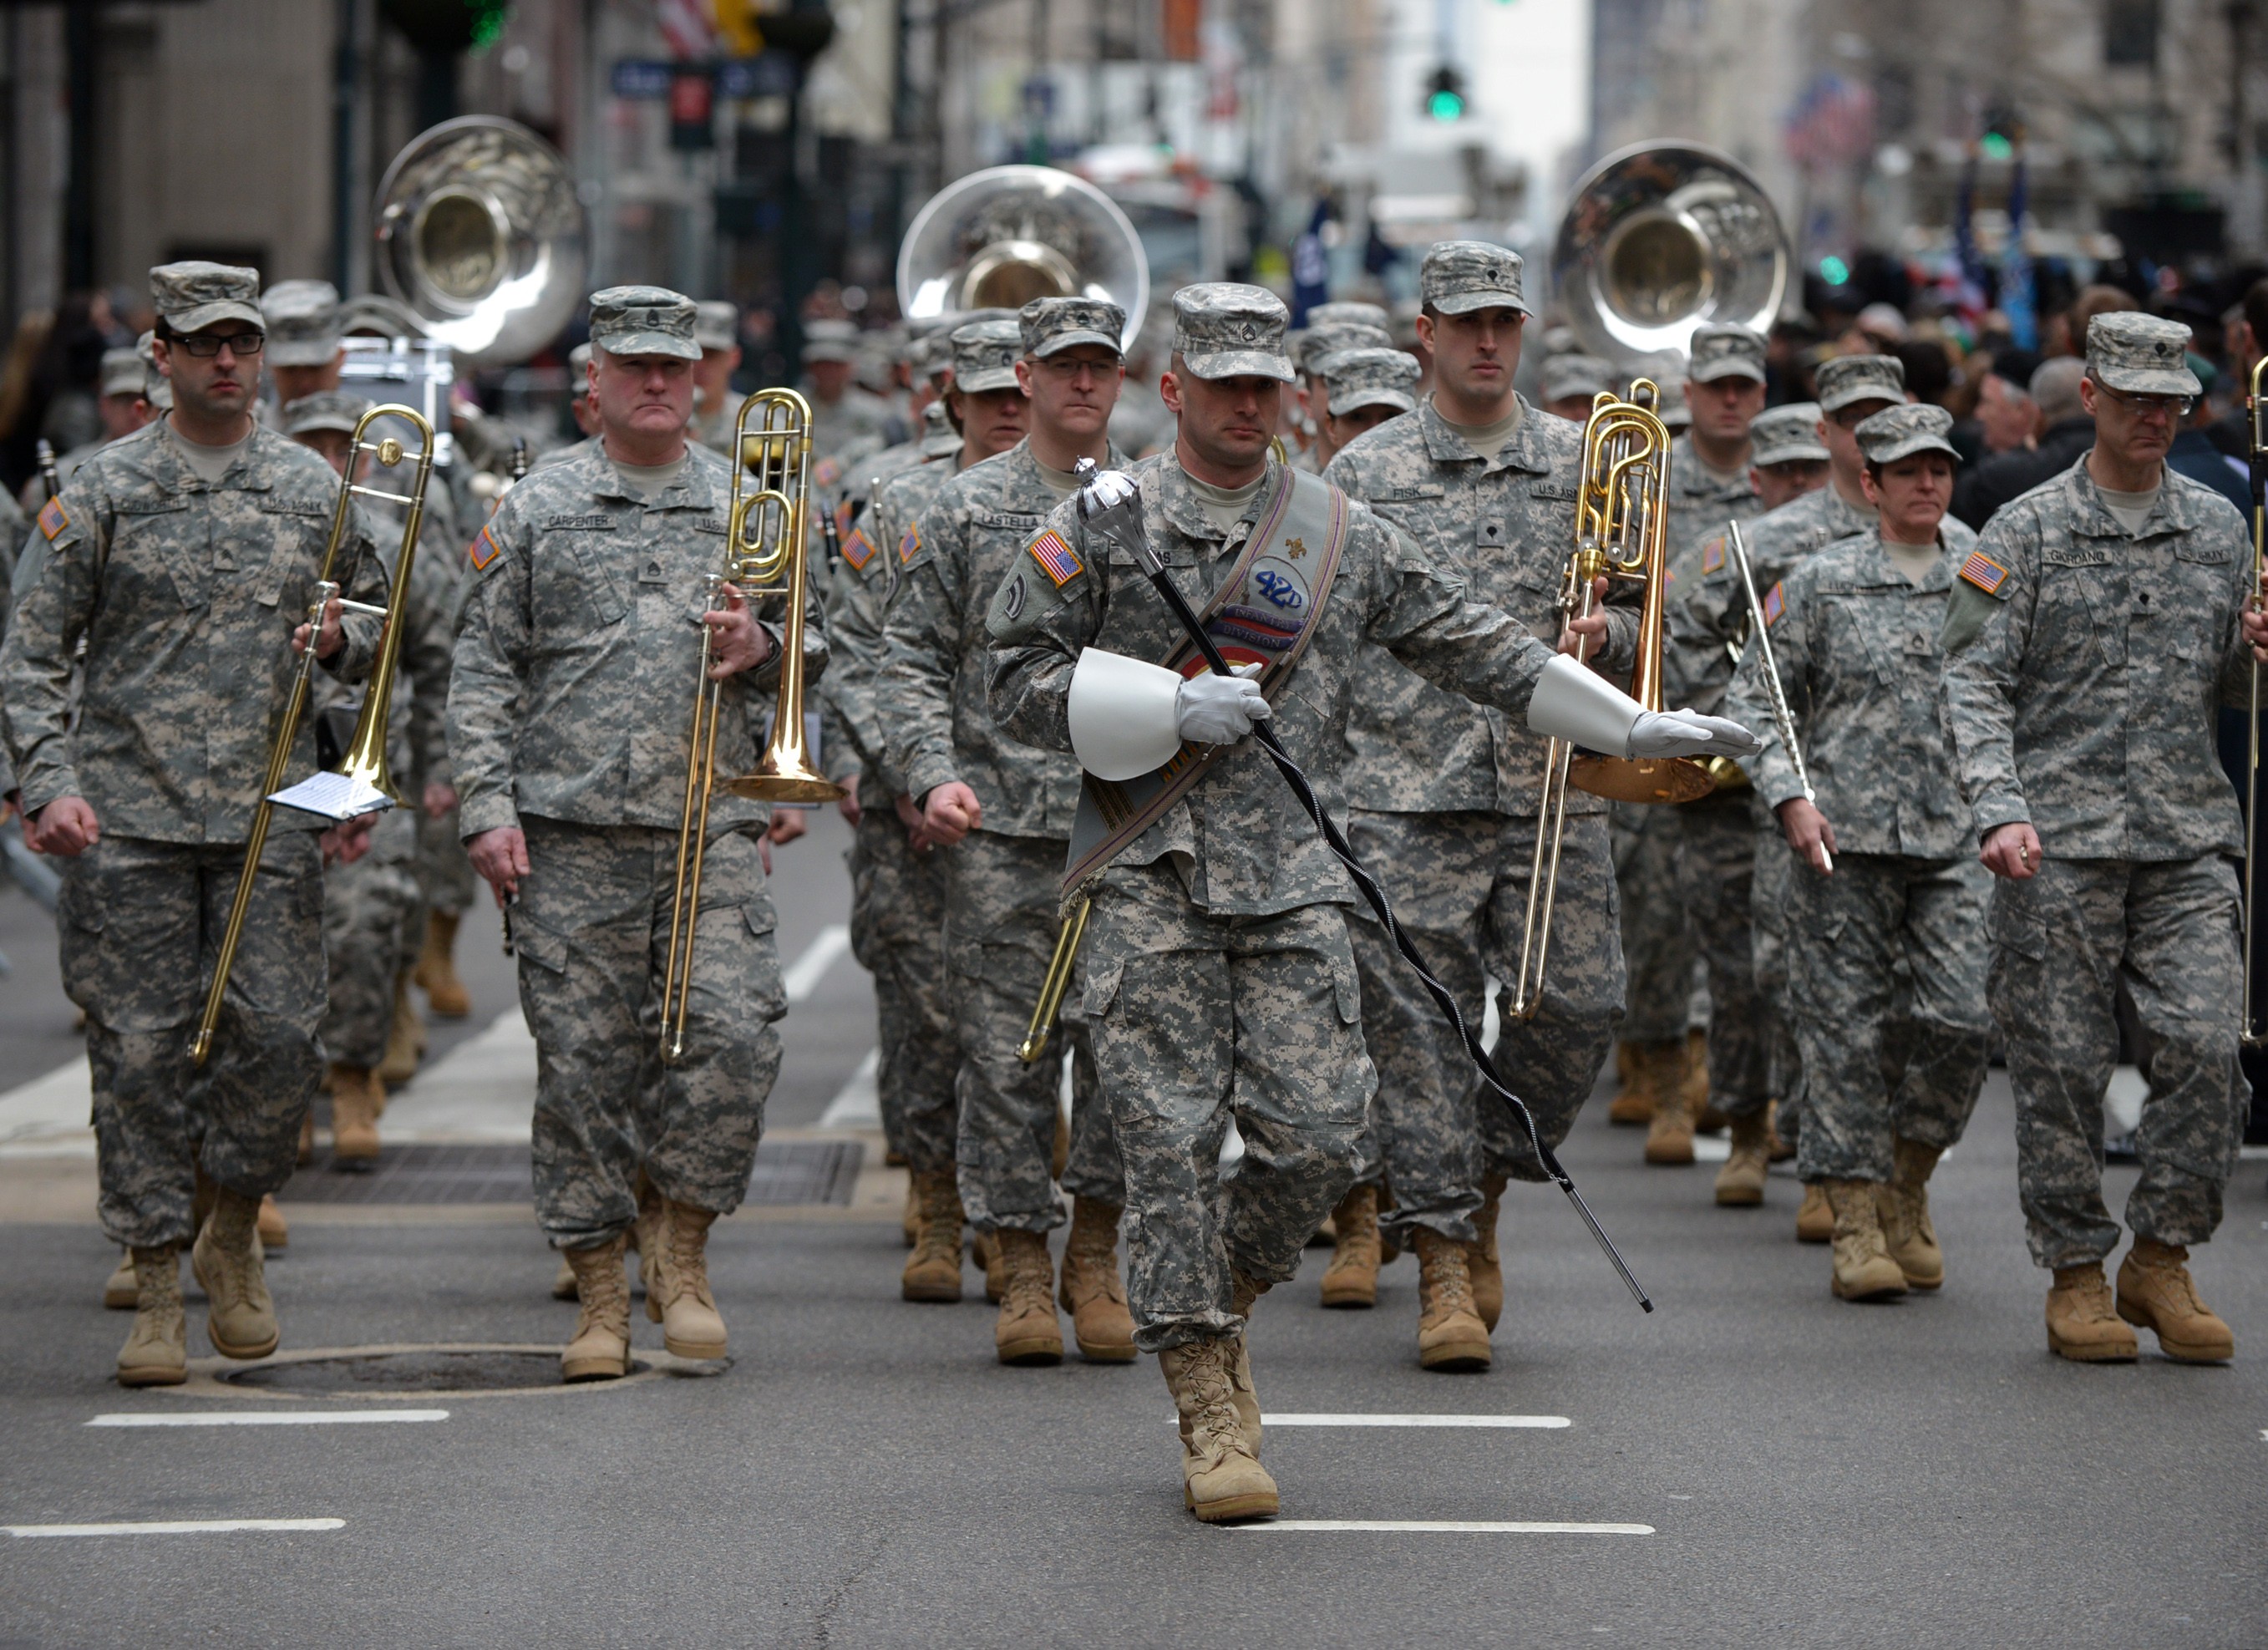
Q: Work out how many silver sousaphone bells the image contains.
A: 3